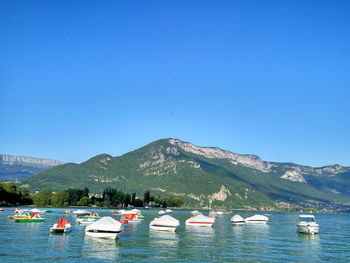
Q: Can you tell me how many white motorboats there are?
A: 6